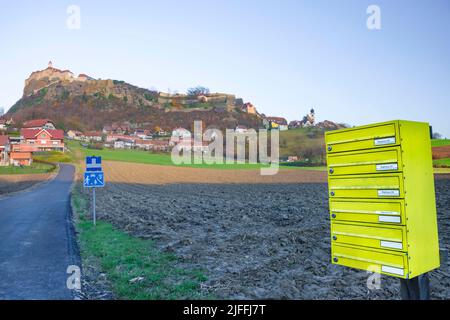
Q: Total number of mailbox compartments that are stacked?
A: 6